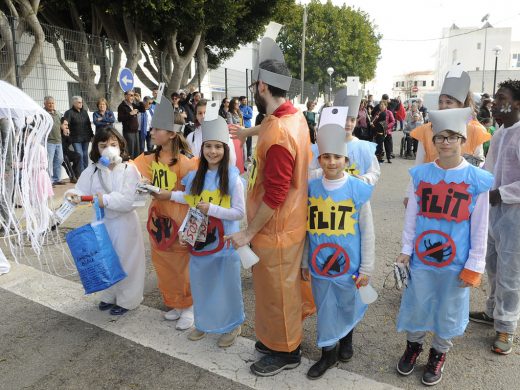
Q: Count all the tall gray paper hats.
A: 7